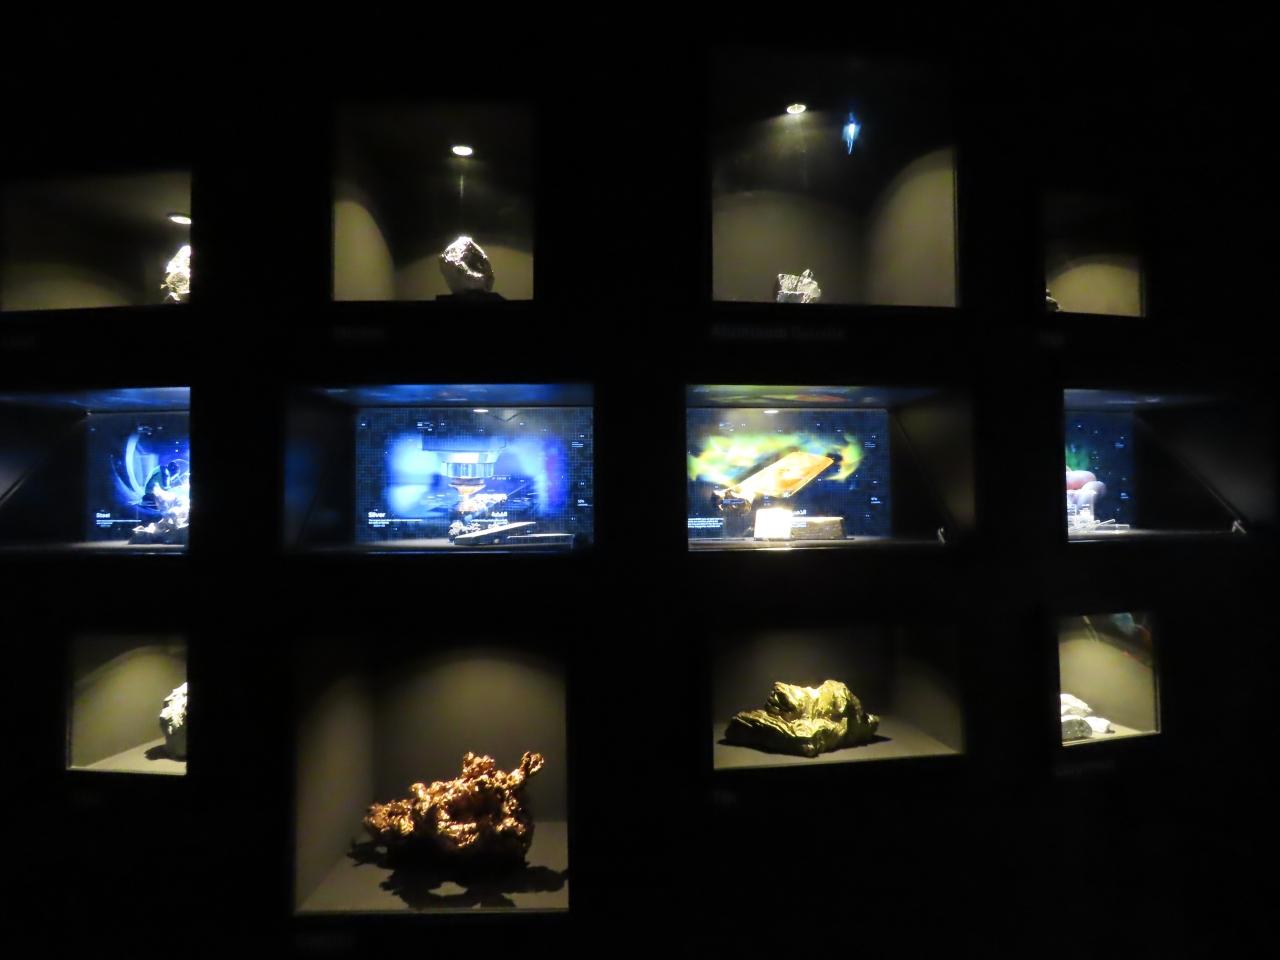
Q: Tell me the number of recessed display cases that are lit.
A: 12